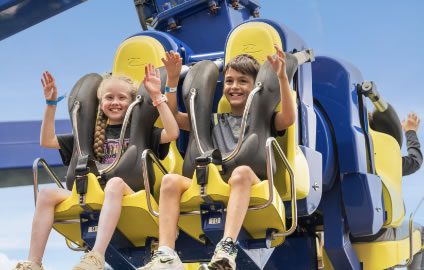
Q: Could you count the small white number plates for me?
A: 2